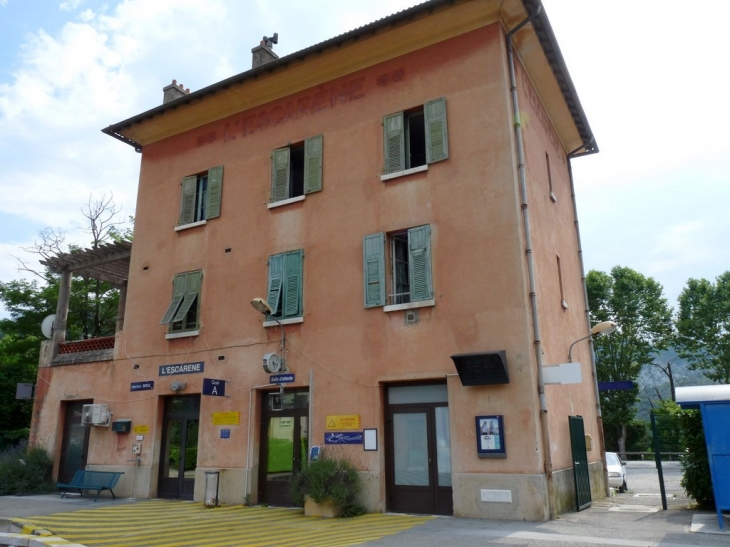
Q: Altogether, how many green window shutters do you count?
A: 12